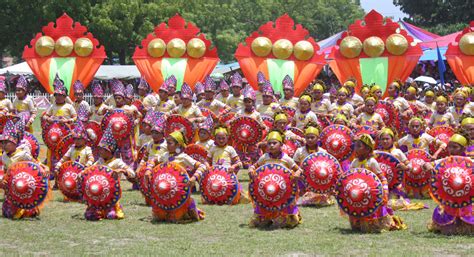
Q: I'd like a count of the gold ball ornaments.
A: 13